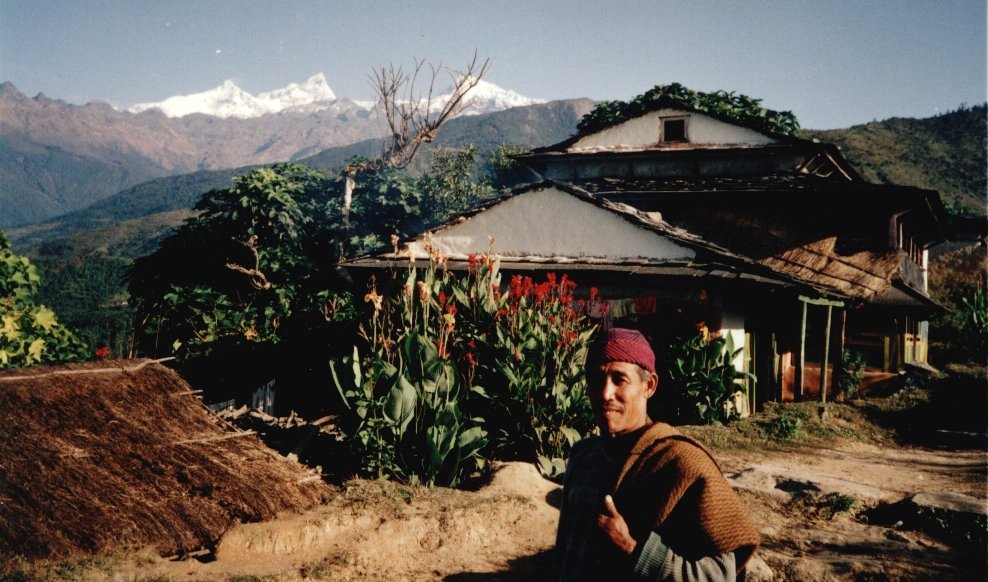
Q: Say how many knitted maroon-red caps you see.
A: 1